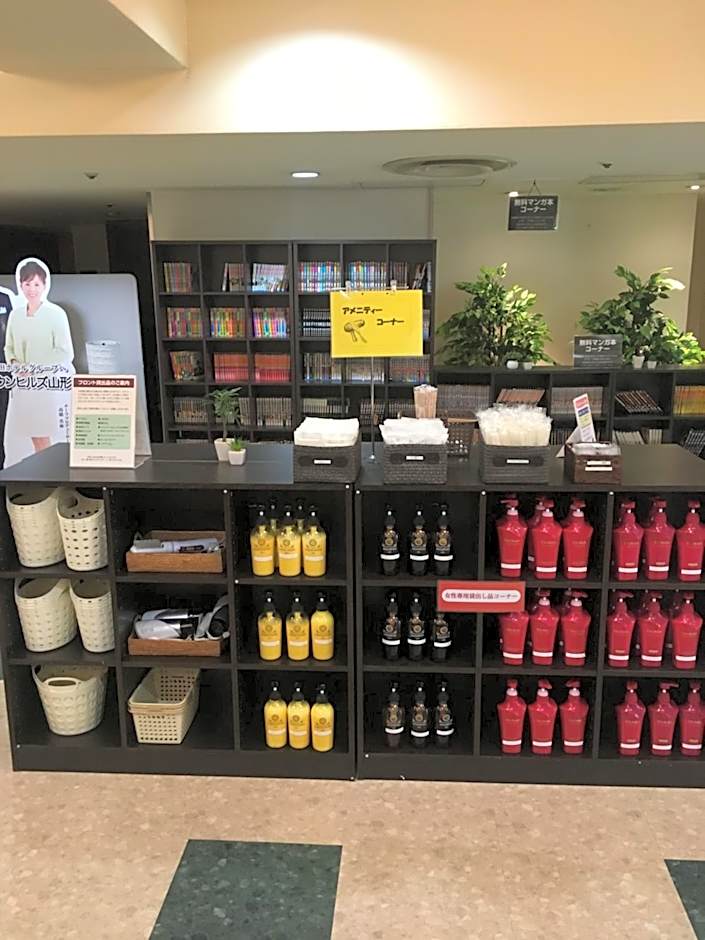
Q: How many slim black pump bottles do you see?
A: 9